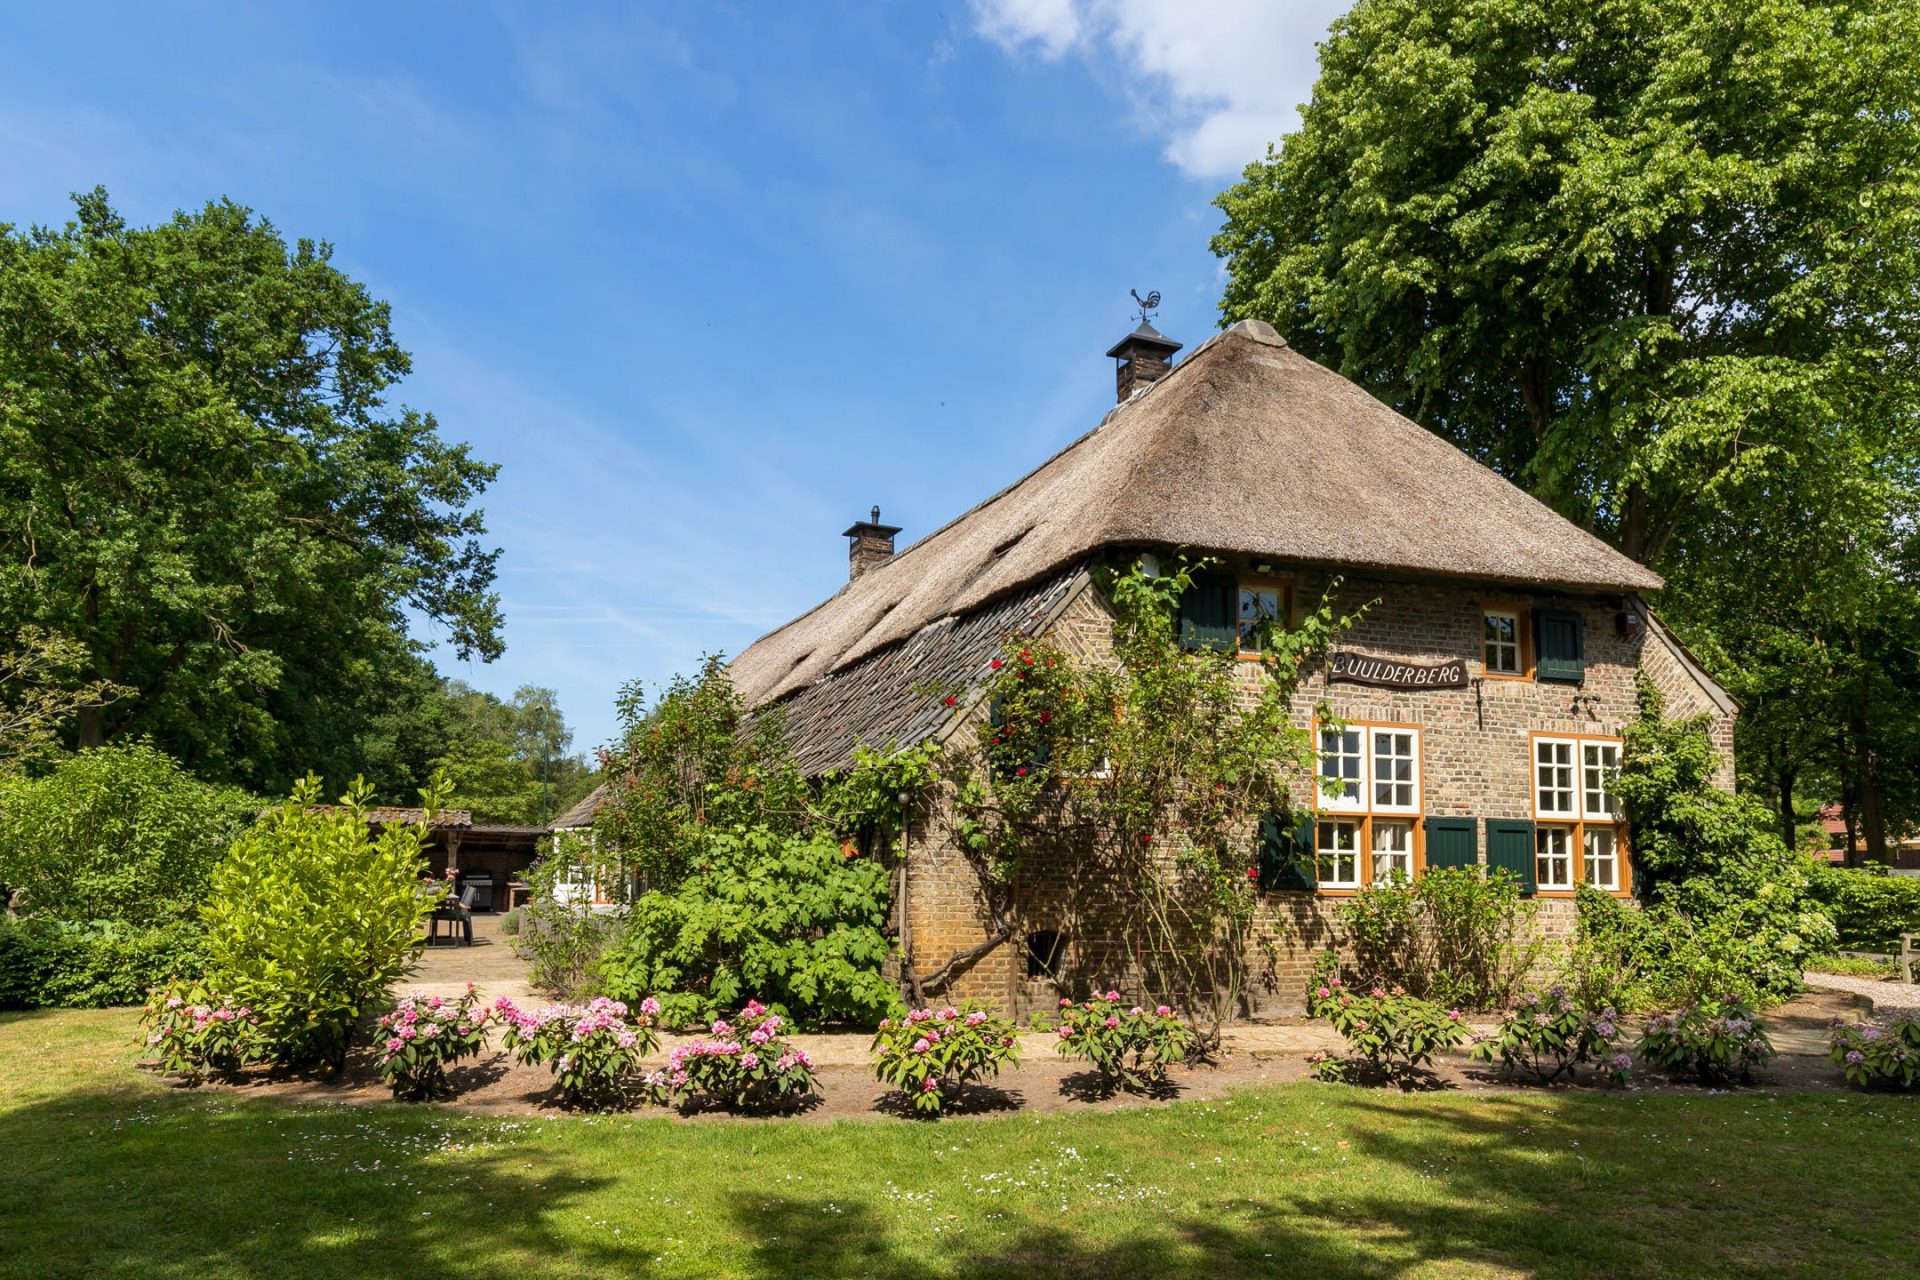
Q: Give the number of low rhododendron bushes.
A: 10